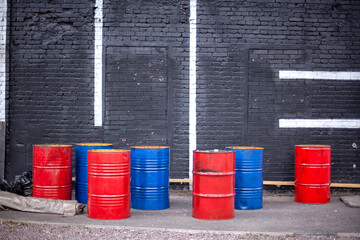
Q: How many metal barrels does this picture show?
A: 7